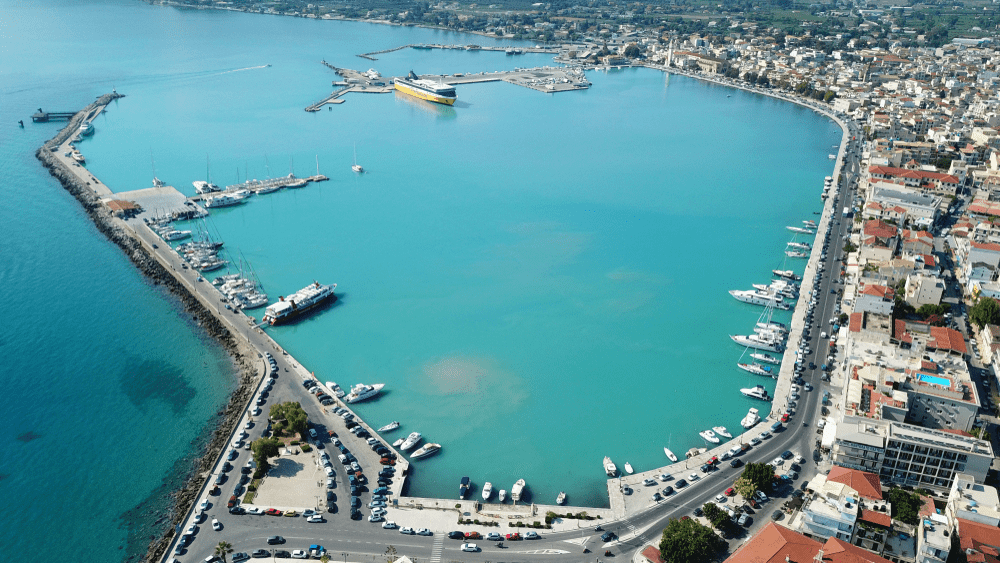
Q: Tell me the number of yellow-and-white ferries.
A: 1